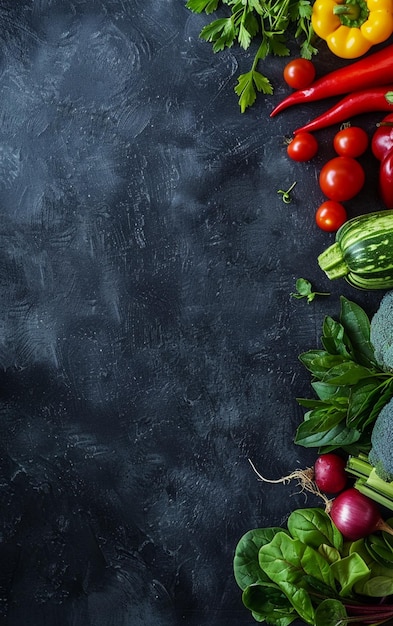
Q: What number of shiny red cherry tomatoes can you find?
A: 5